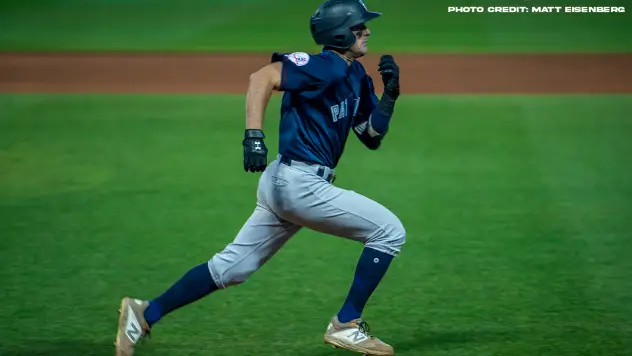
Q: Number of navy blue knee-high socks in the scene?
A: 2